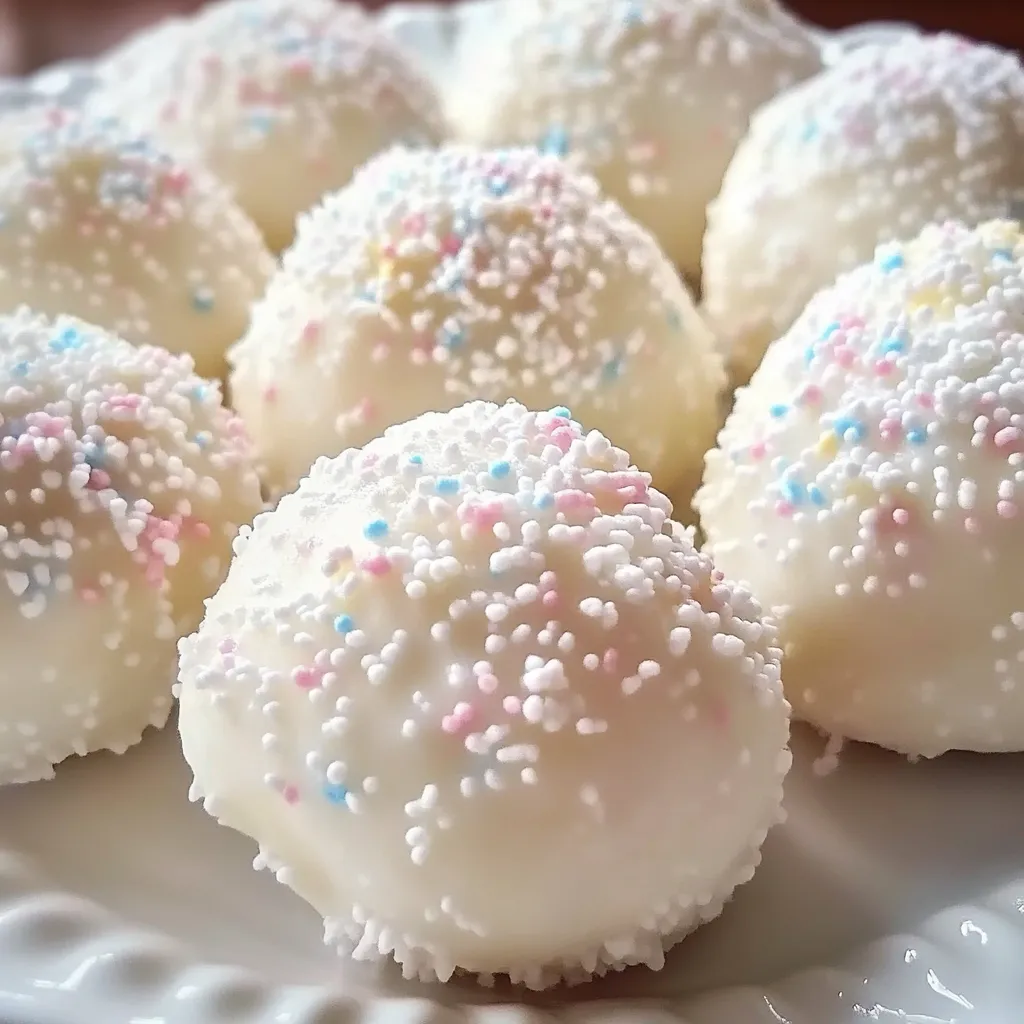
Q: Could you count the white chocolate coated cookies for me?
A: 8